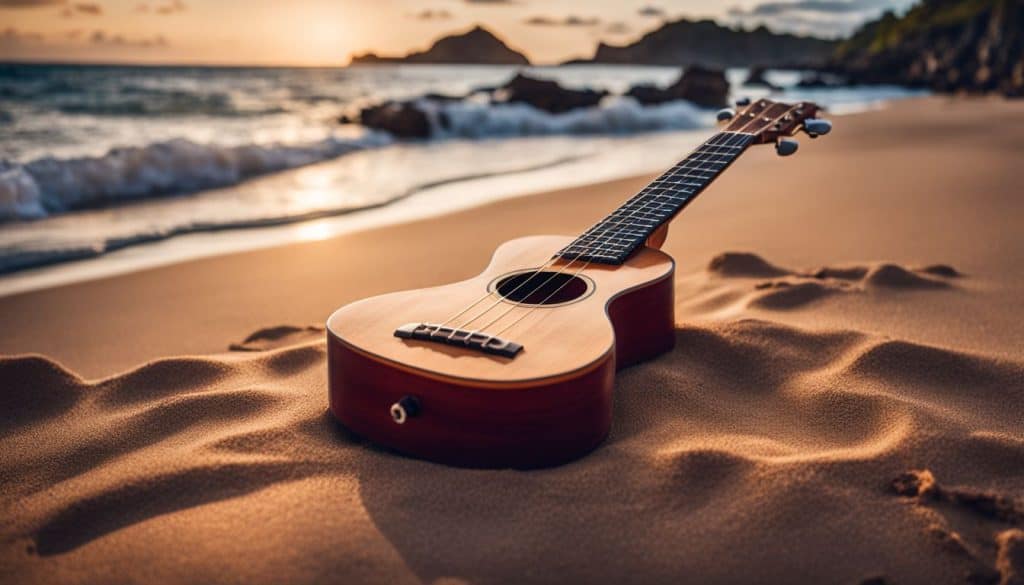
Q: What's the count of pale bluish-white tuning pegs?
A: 4